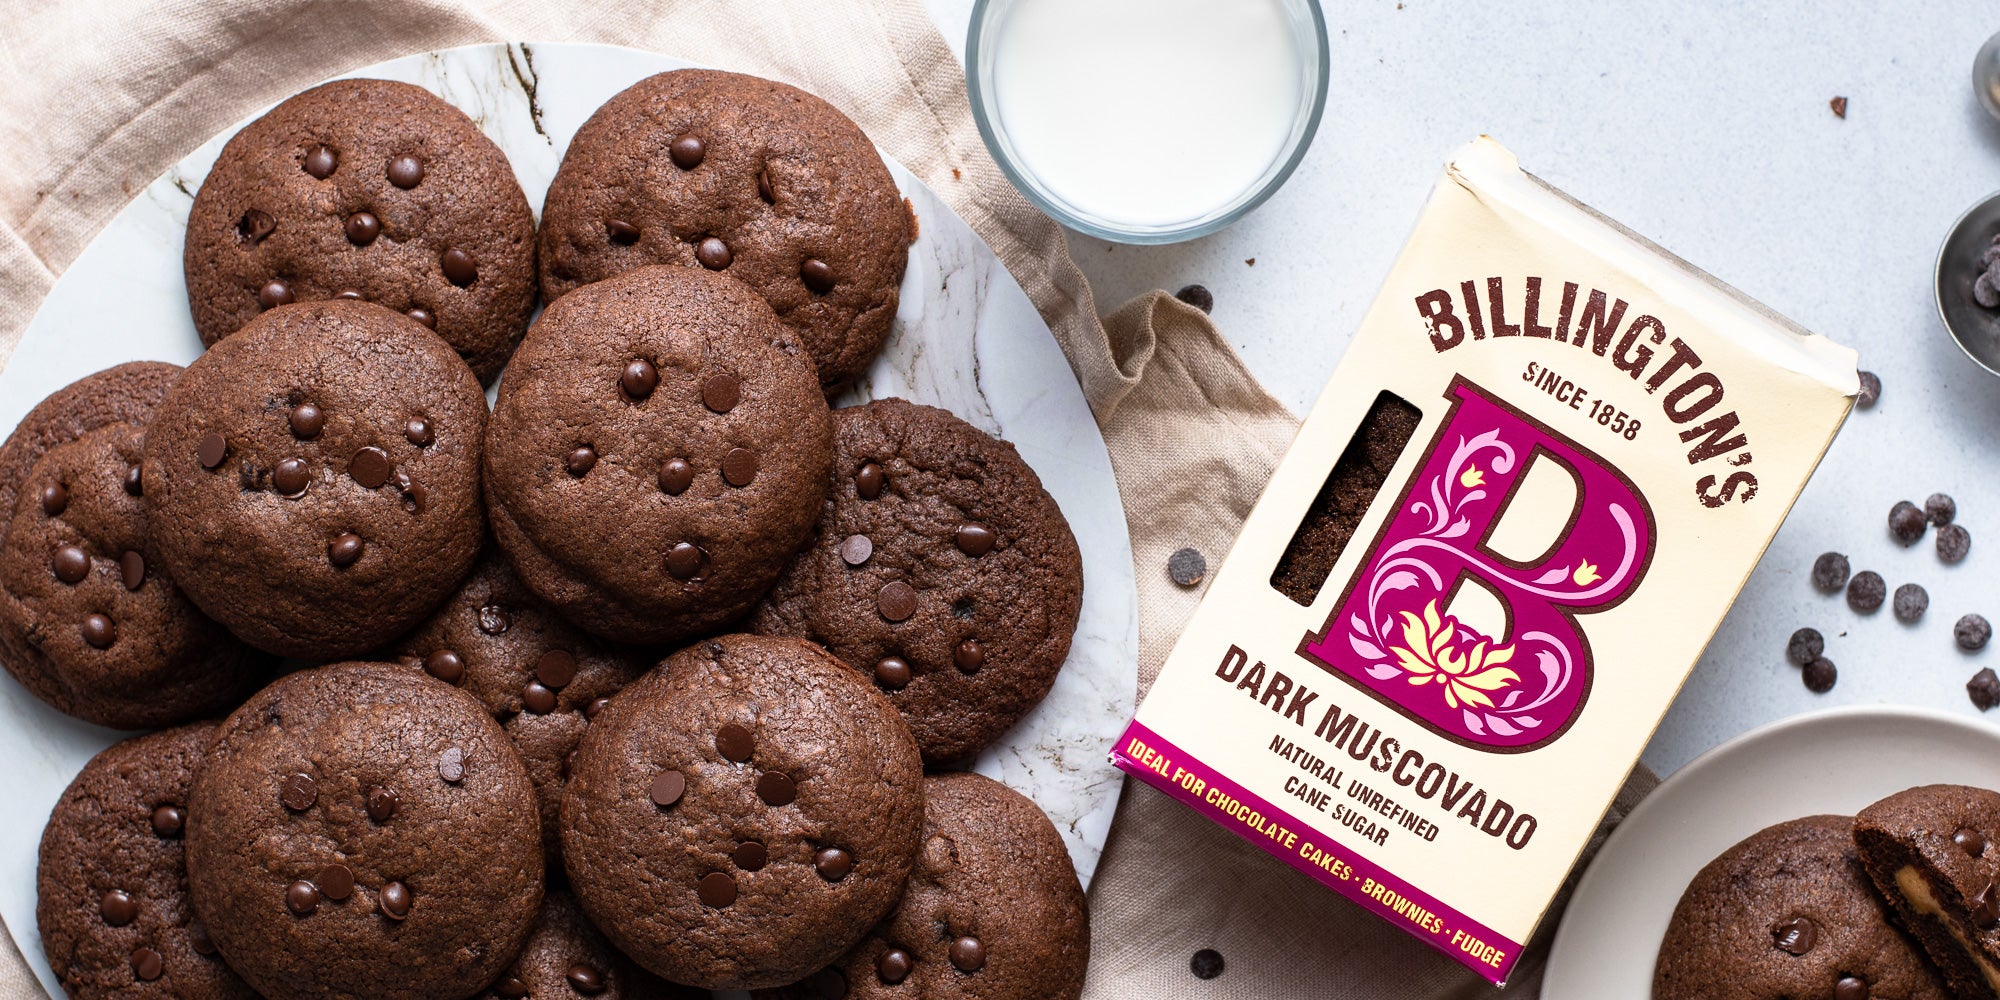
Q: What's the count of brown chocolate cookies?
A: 14